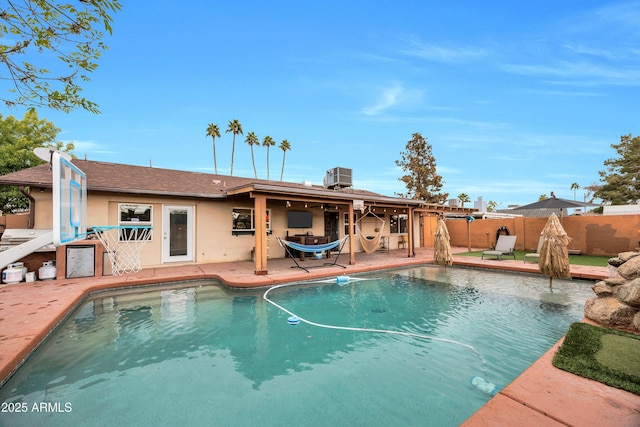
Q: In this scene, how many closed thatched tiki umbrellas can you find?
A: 2